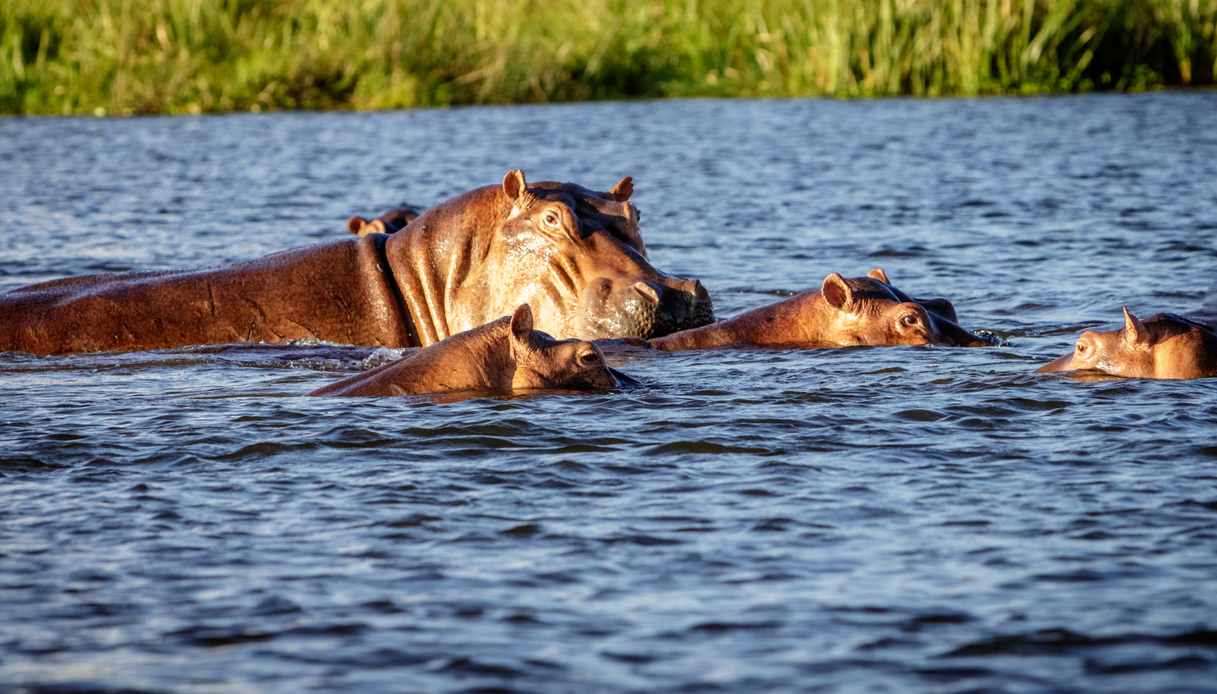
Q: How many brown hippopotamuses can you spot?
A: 5